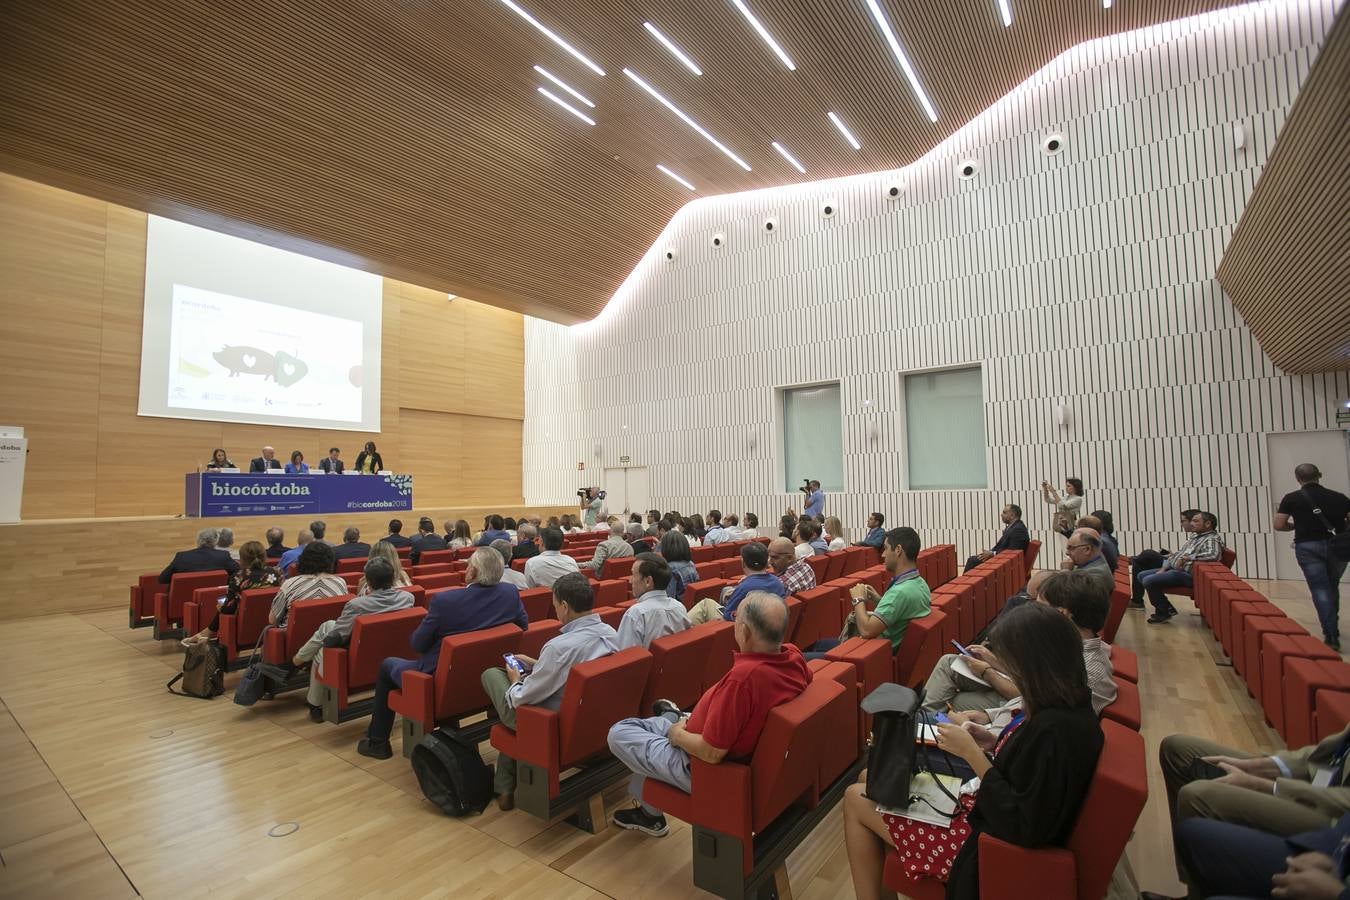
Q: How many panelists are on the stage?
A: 5